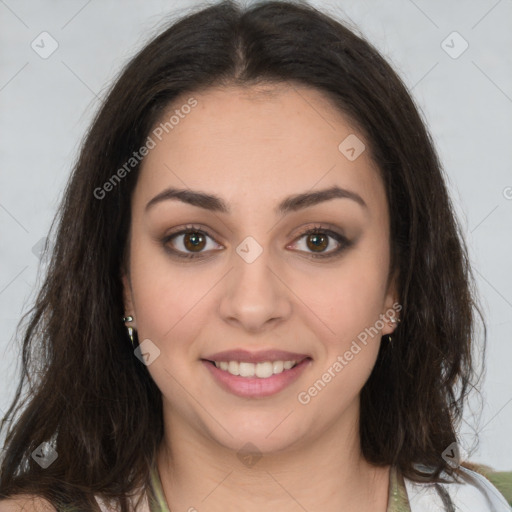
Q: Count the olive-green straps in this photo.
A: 2